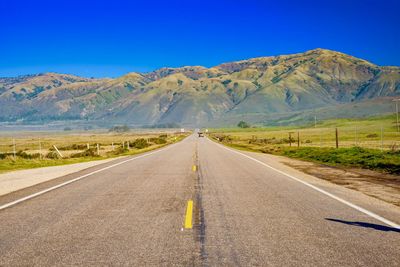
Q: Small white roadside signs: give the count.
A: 2